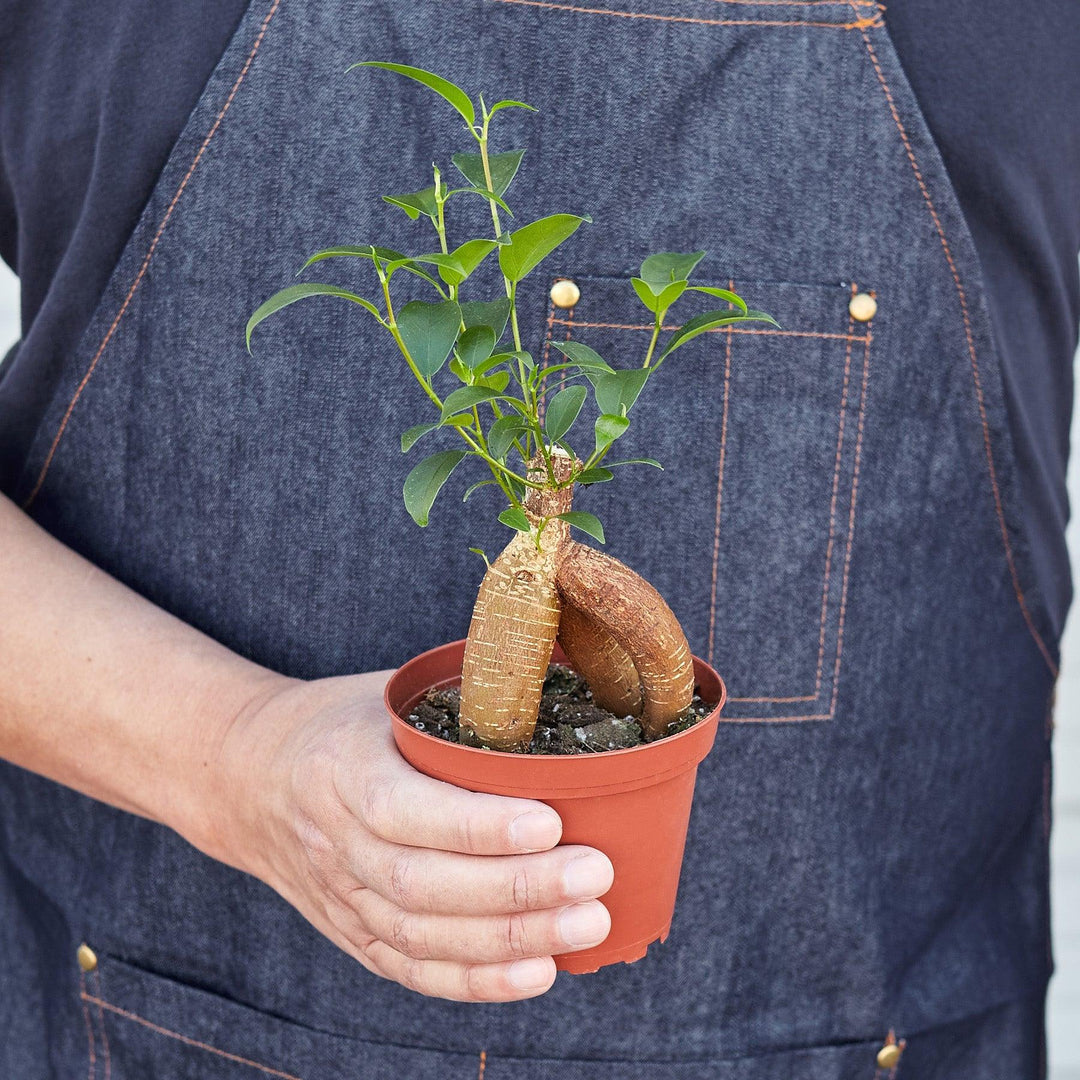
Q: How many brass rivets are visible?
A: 4